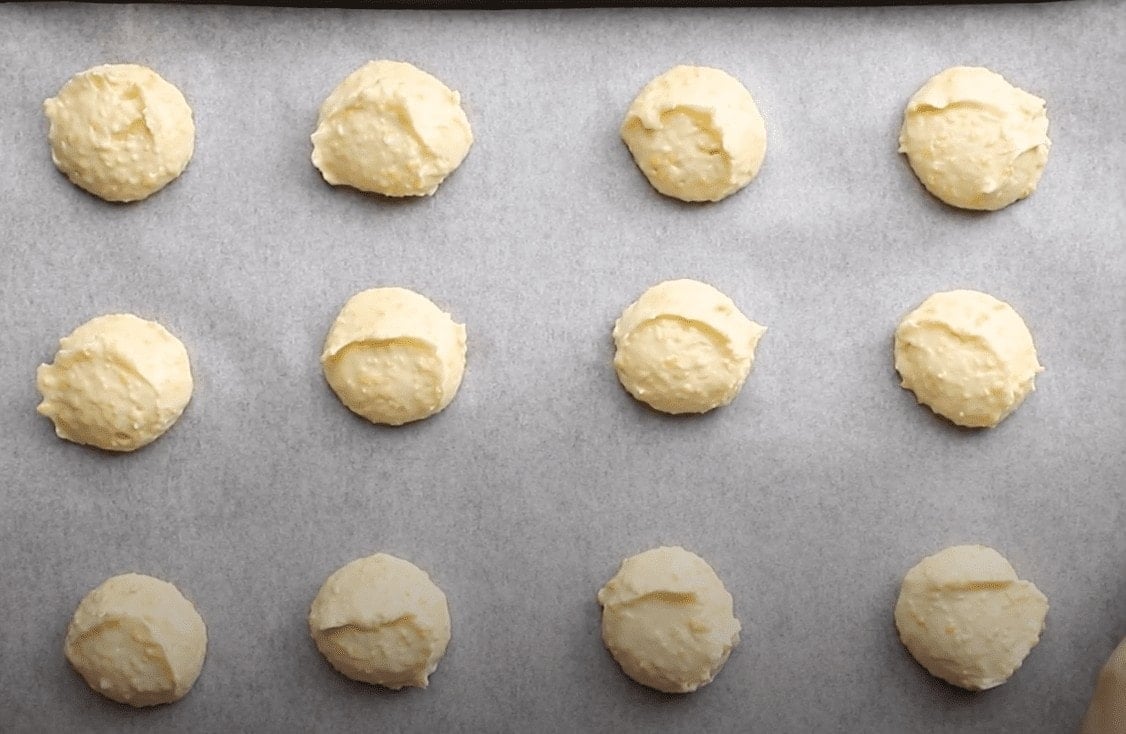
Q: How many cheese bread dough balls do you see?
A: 12